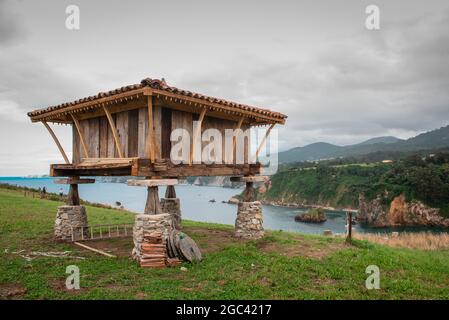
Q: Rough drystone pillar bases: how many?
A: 4